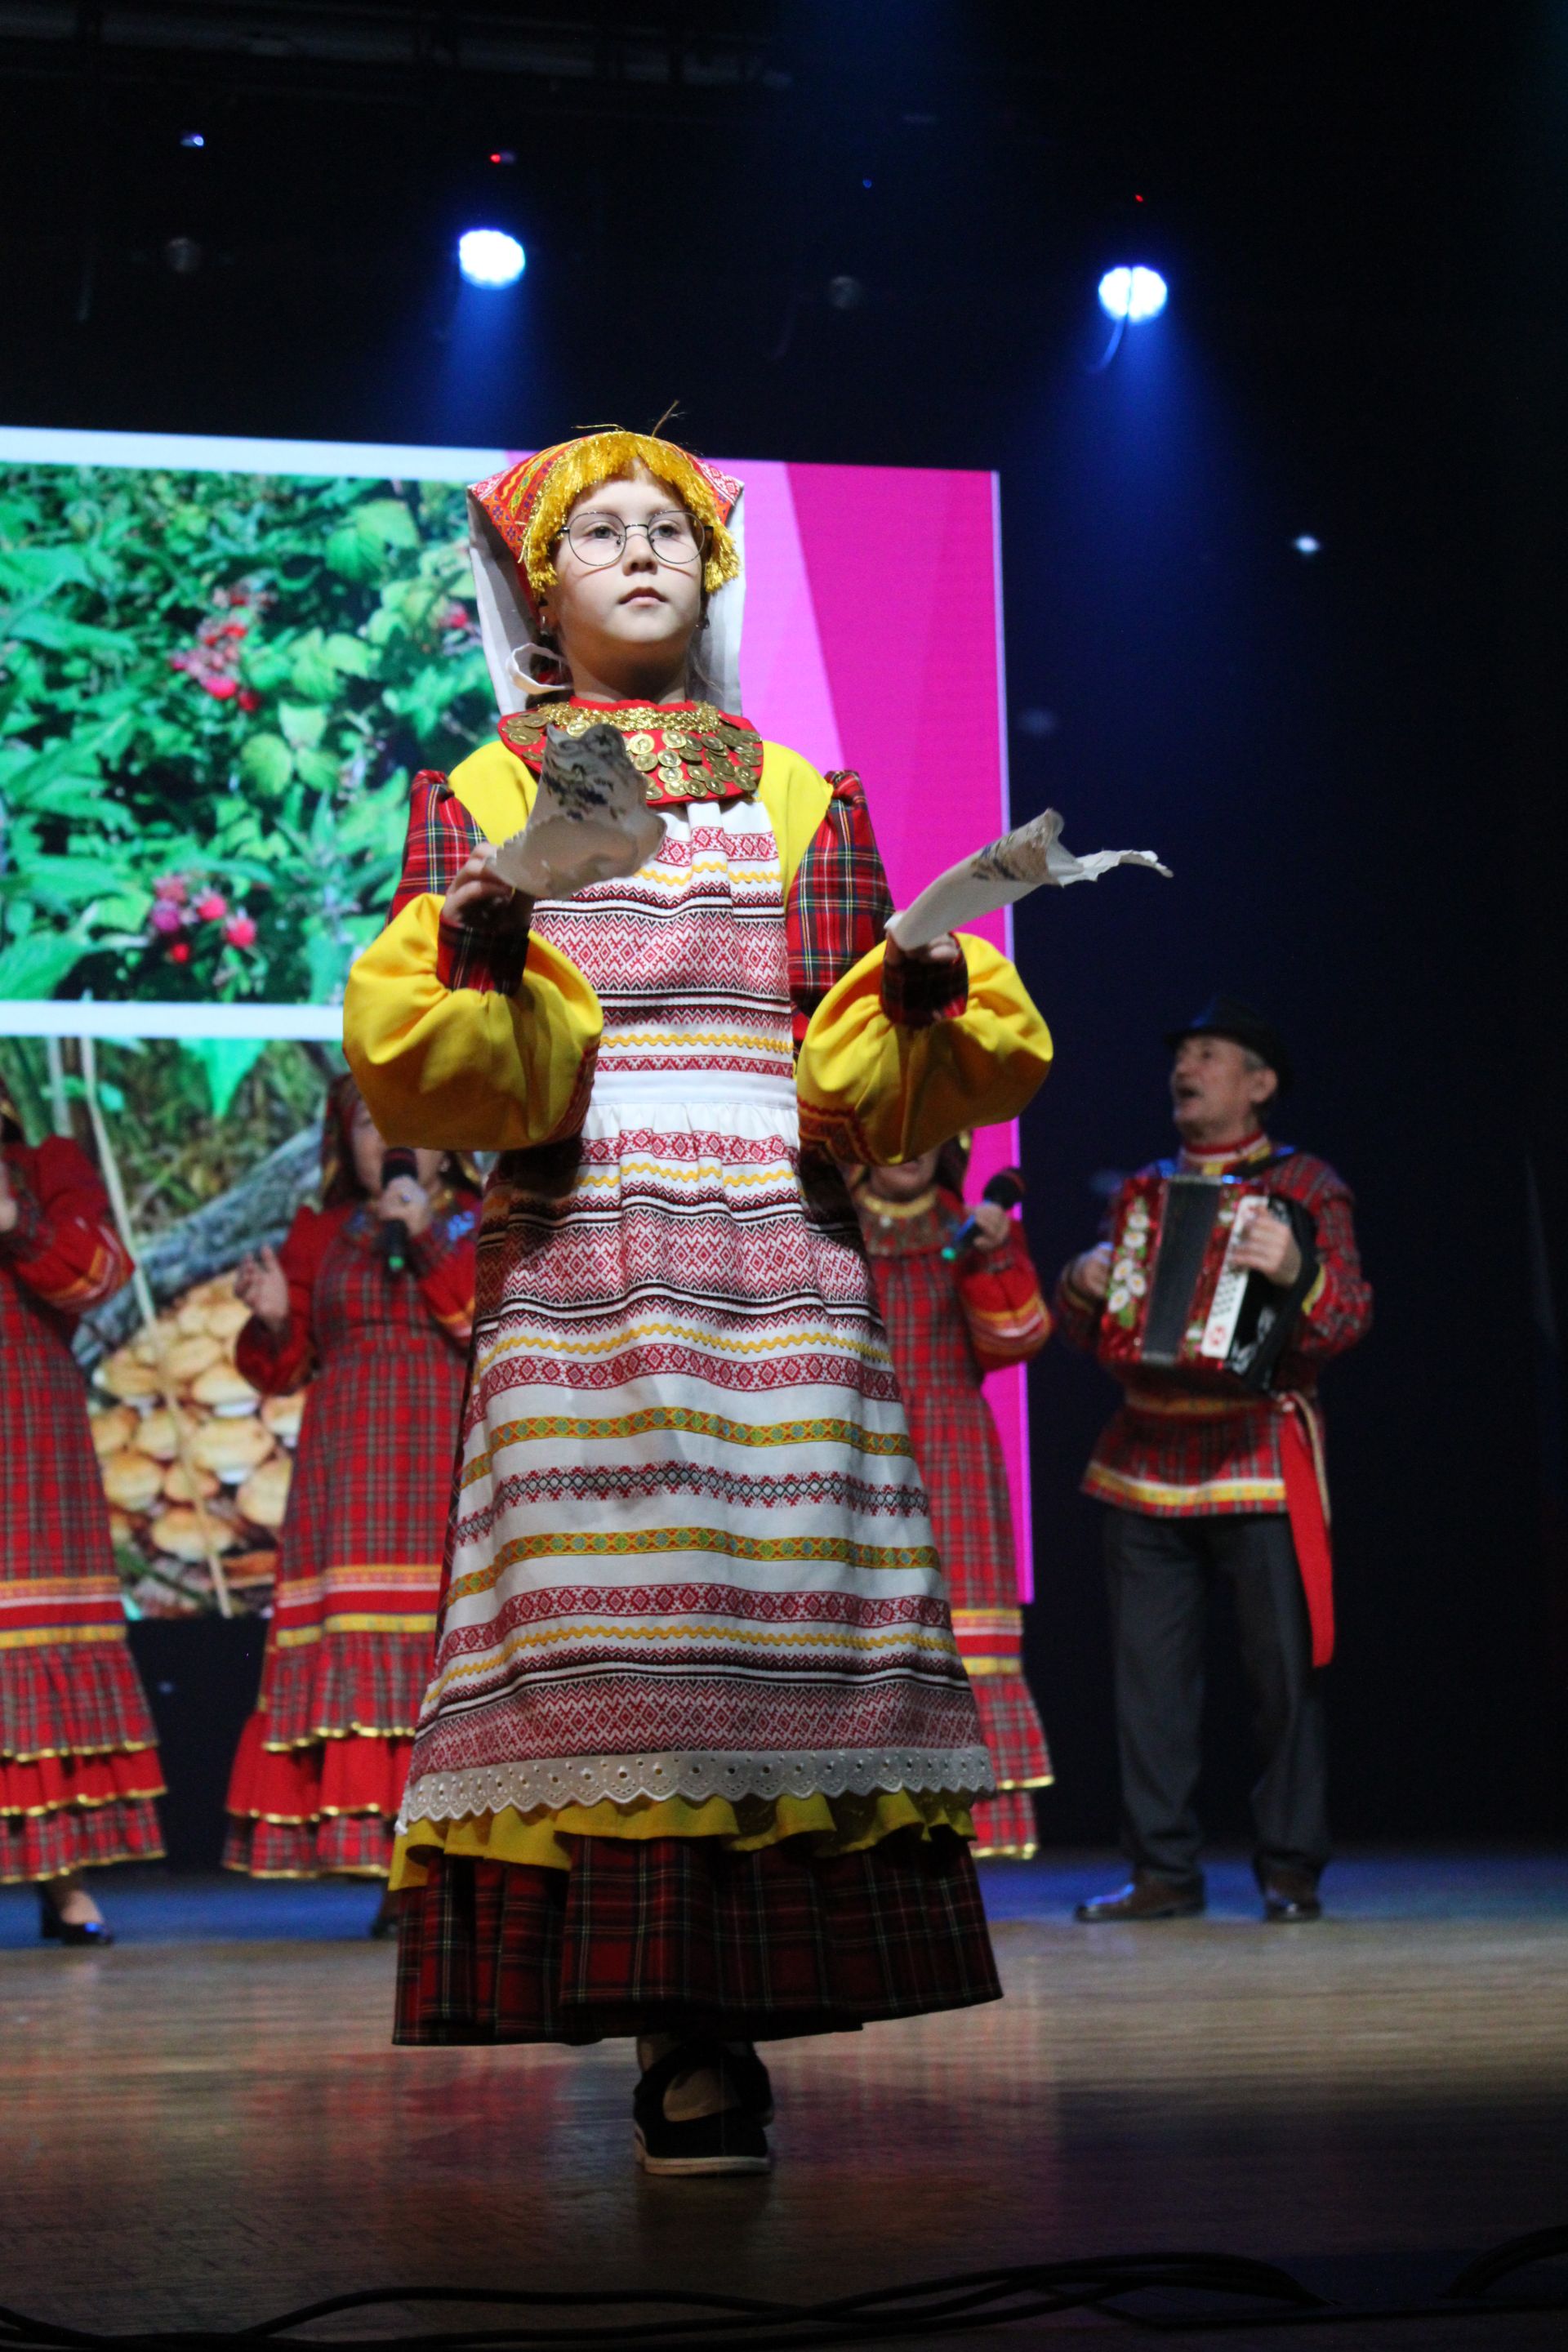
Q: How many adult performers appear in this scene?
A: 4